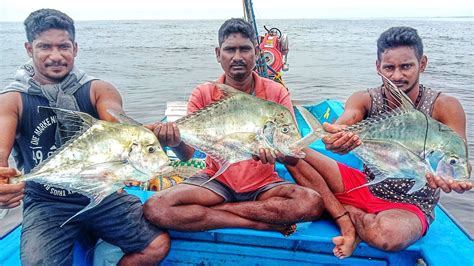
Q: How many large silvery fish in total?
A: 3